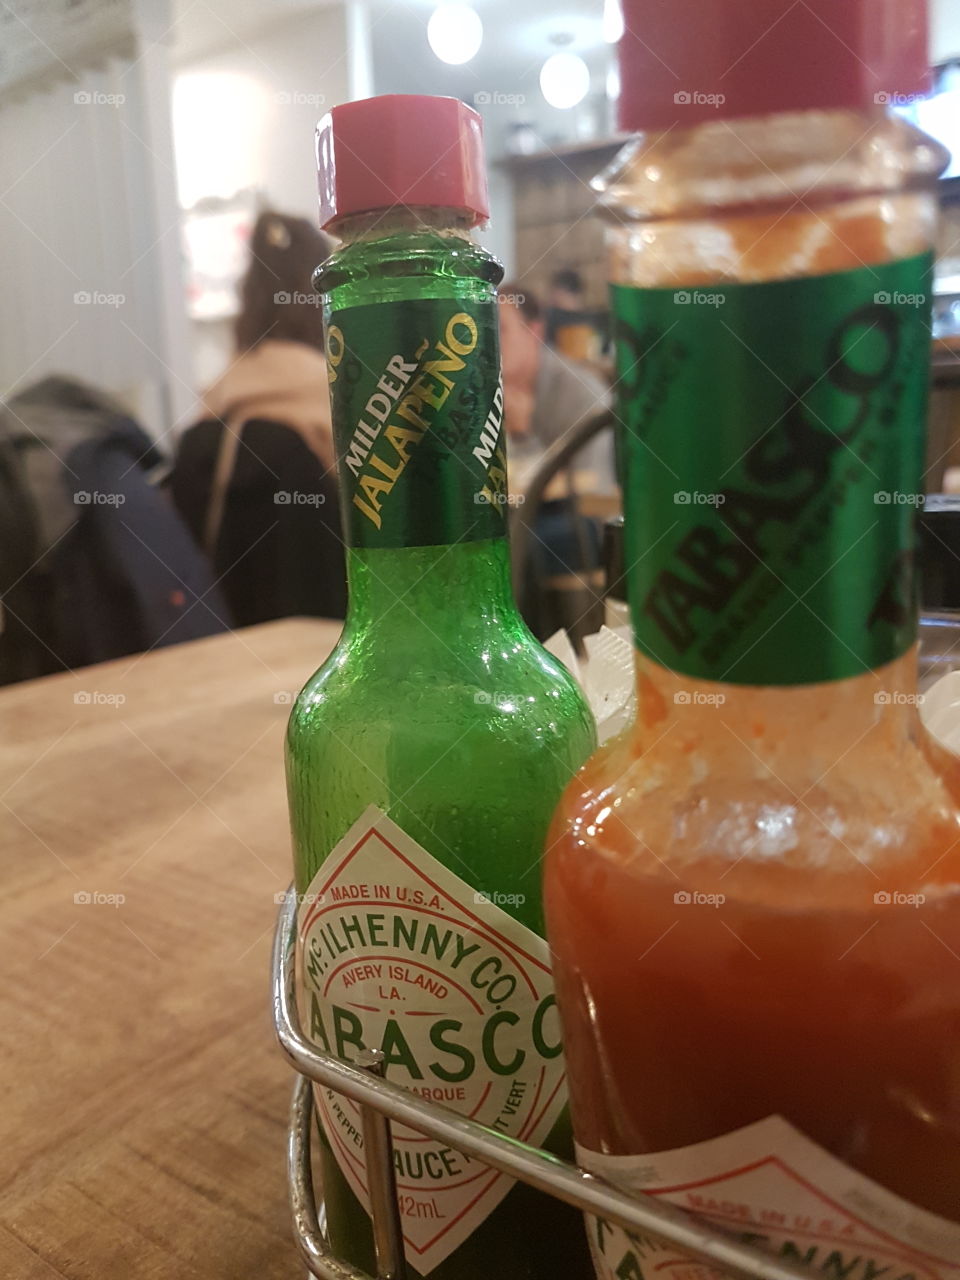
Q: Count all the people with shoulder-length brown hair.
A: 1